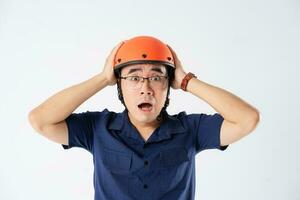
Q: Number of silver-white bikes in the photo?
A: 0